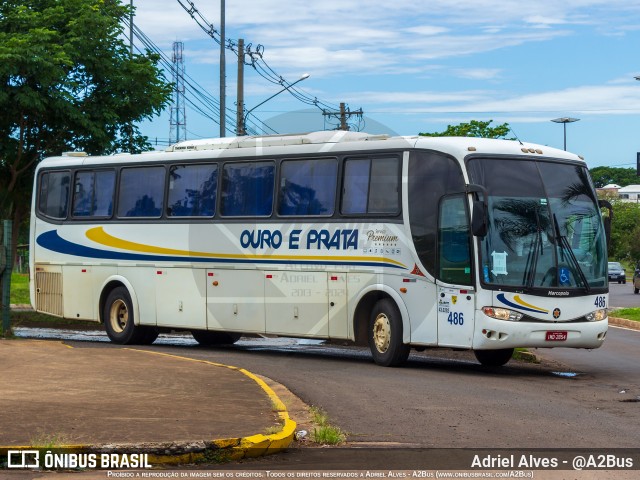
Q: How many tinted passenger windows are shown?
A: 7